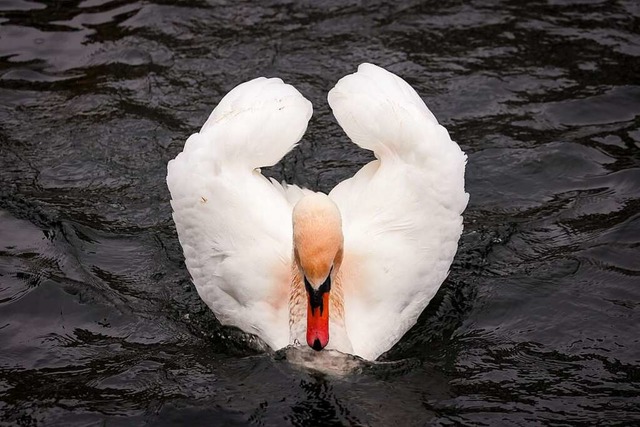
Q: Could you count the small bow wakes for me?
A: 1